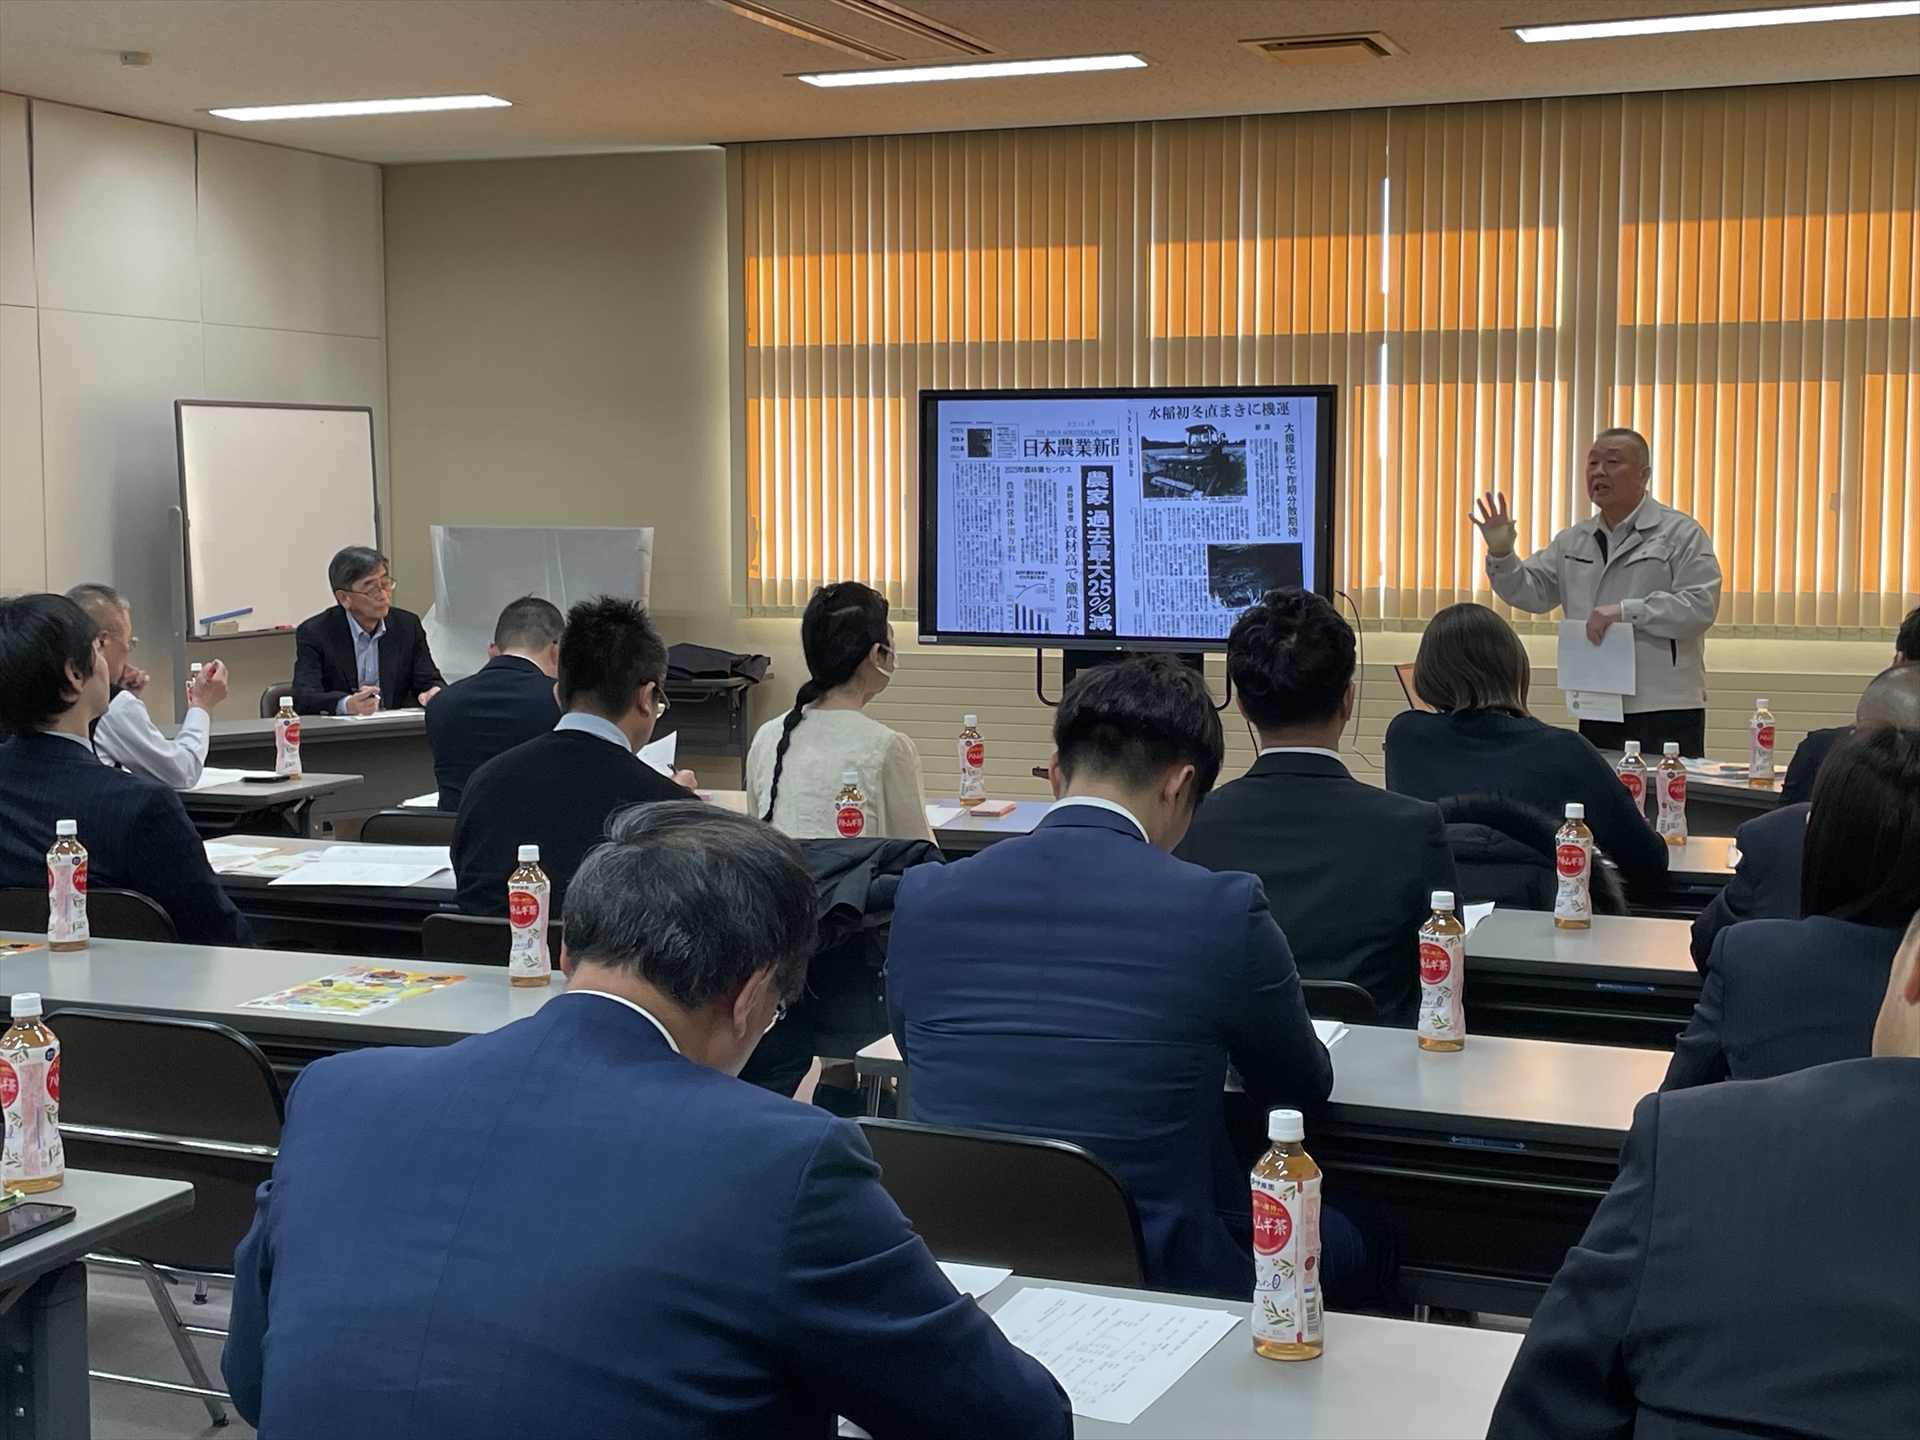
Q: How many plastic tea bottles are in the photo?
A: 13